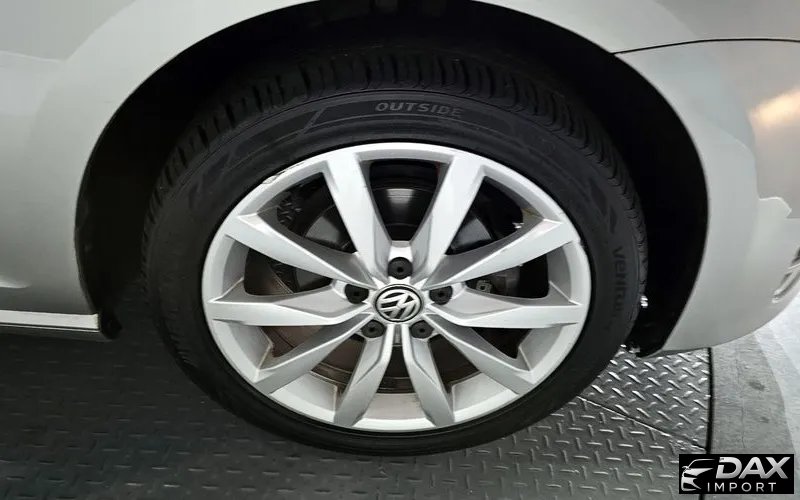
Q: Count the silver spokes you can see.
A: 10